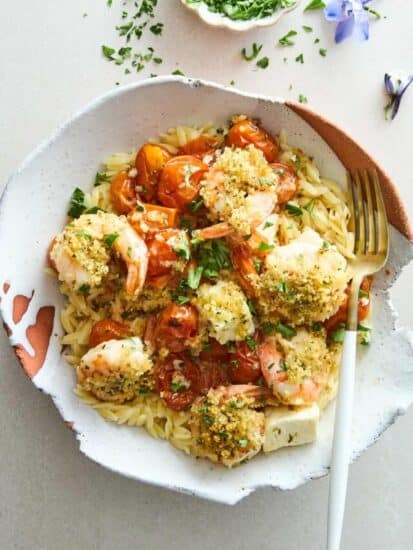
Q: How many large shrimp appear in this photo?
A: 6